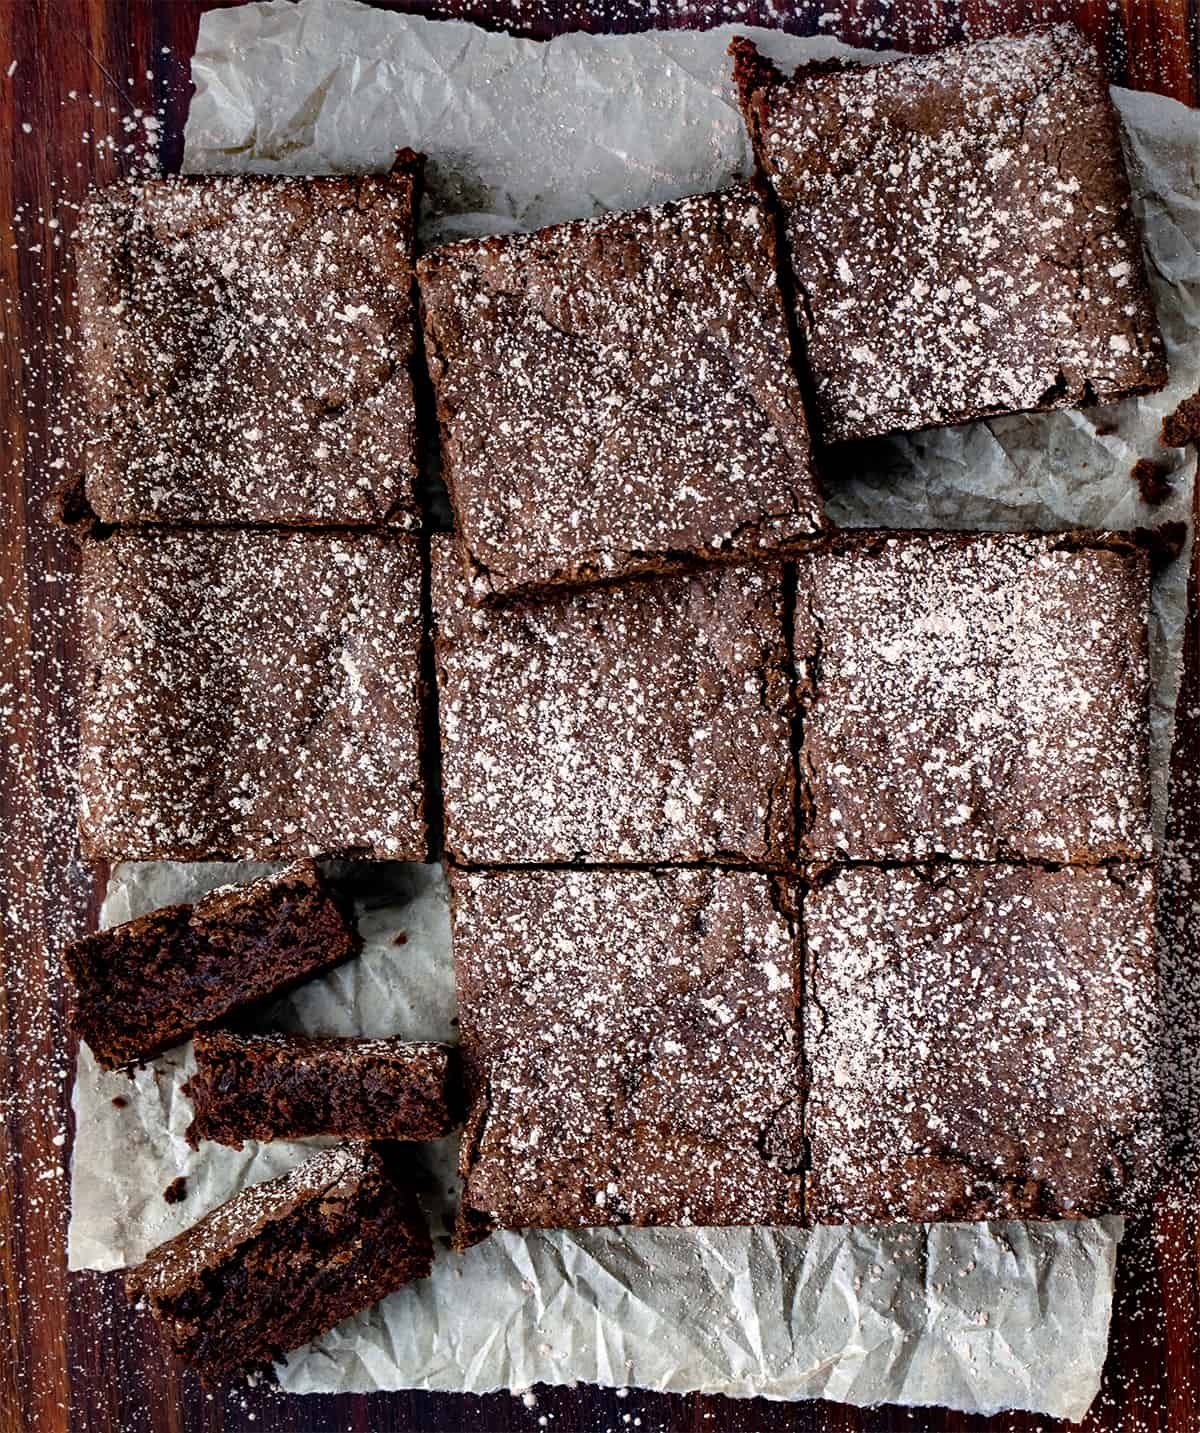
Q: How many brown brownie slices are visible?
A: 11